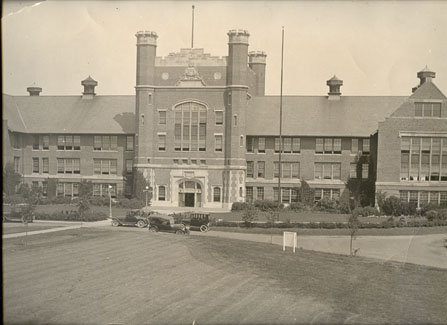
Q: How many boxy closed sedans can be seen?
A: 1